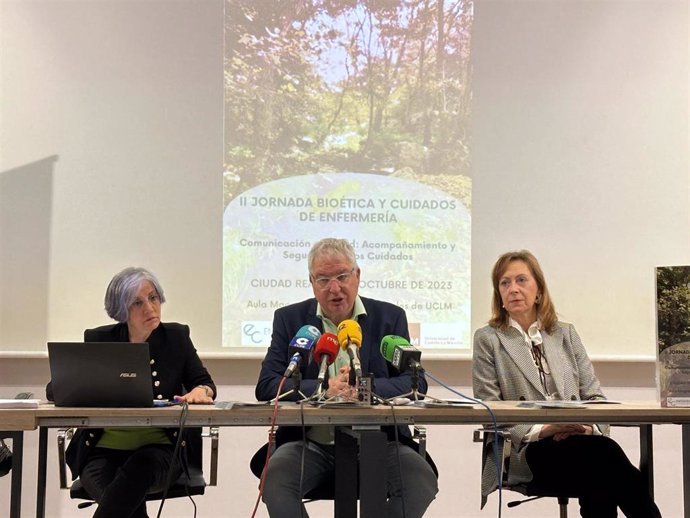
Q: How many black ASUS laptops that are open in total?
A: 1